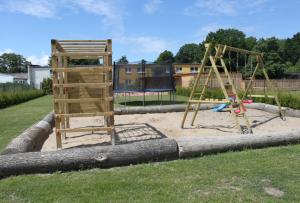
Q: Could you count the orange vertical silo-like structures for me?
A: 0